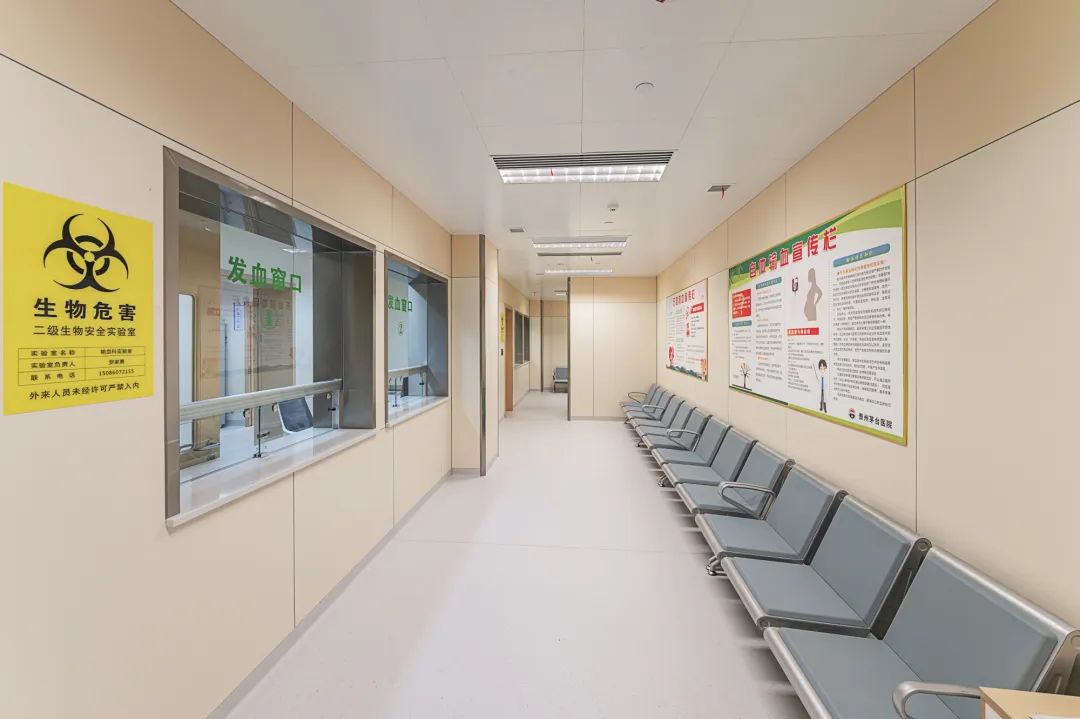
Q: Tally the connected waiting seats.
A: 12